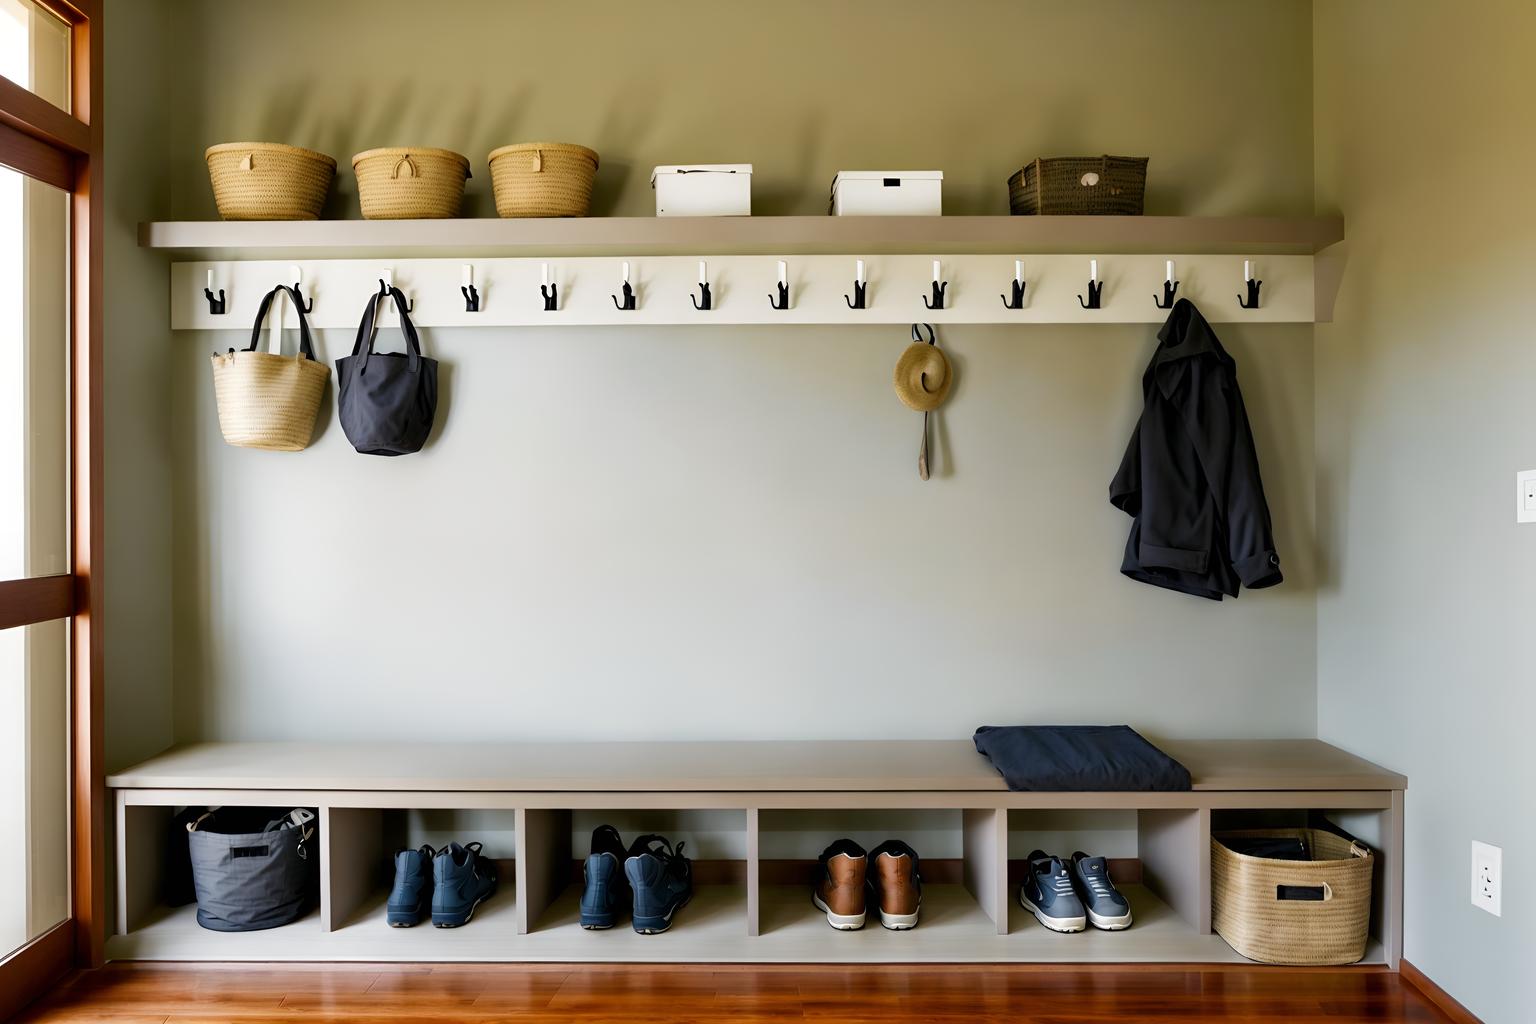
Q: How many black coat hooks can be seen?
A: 14